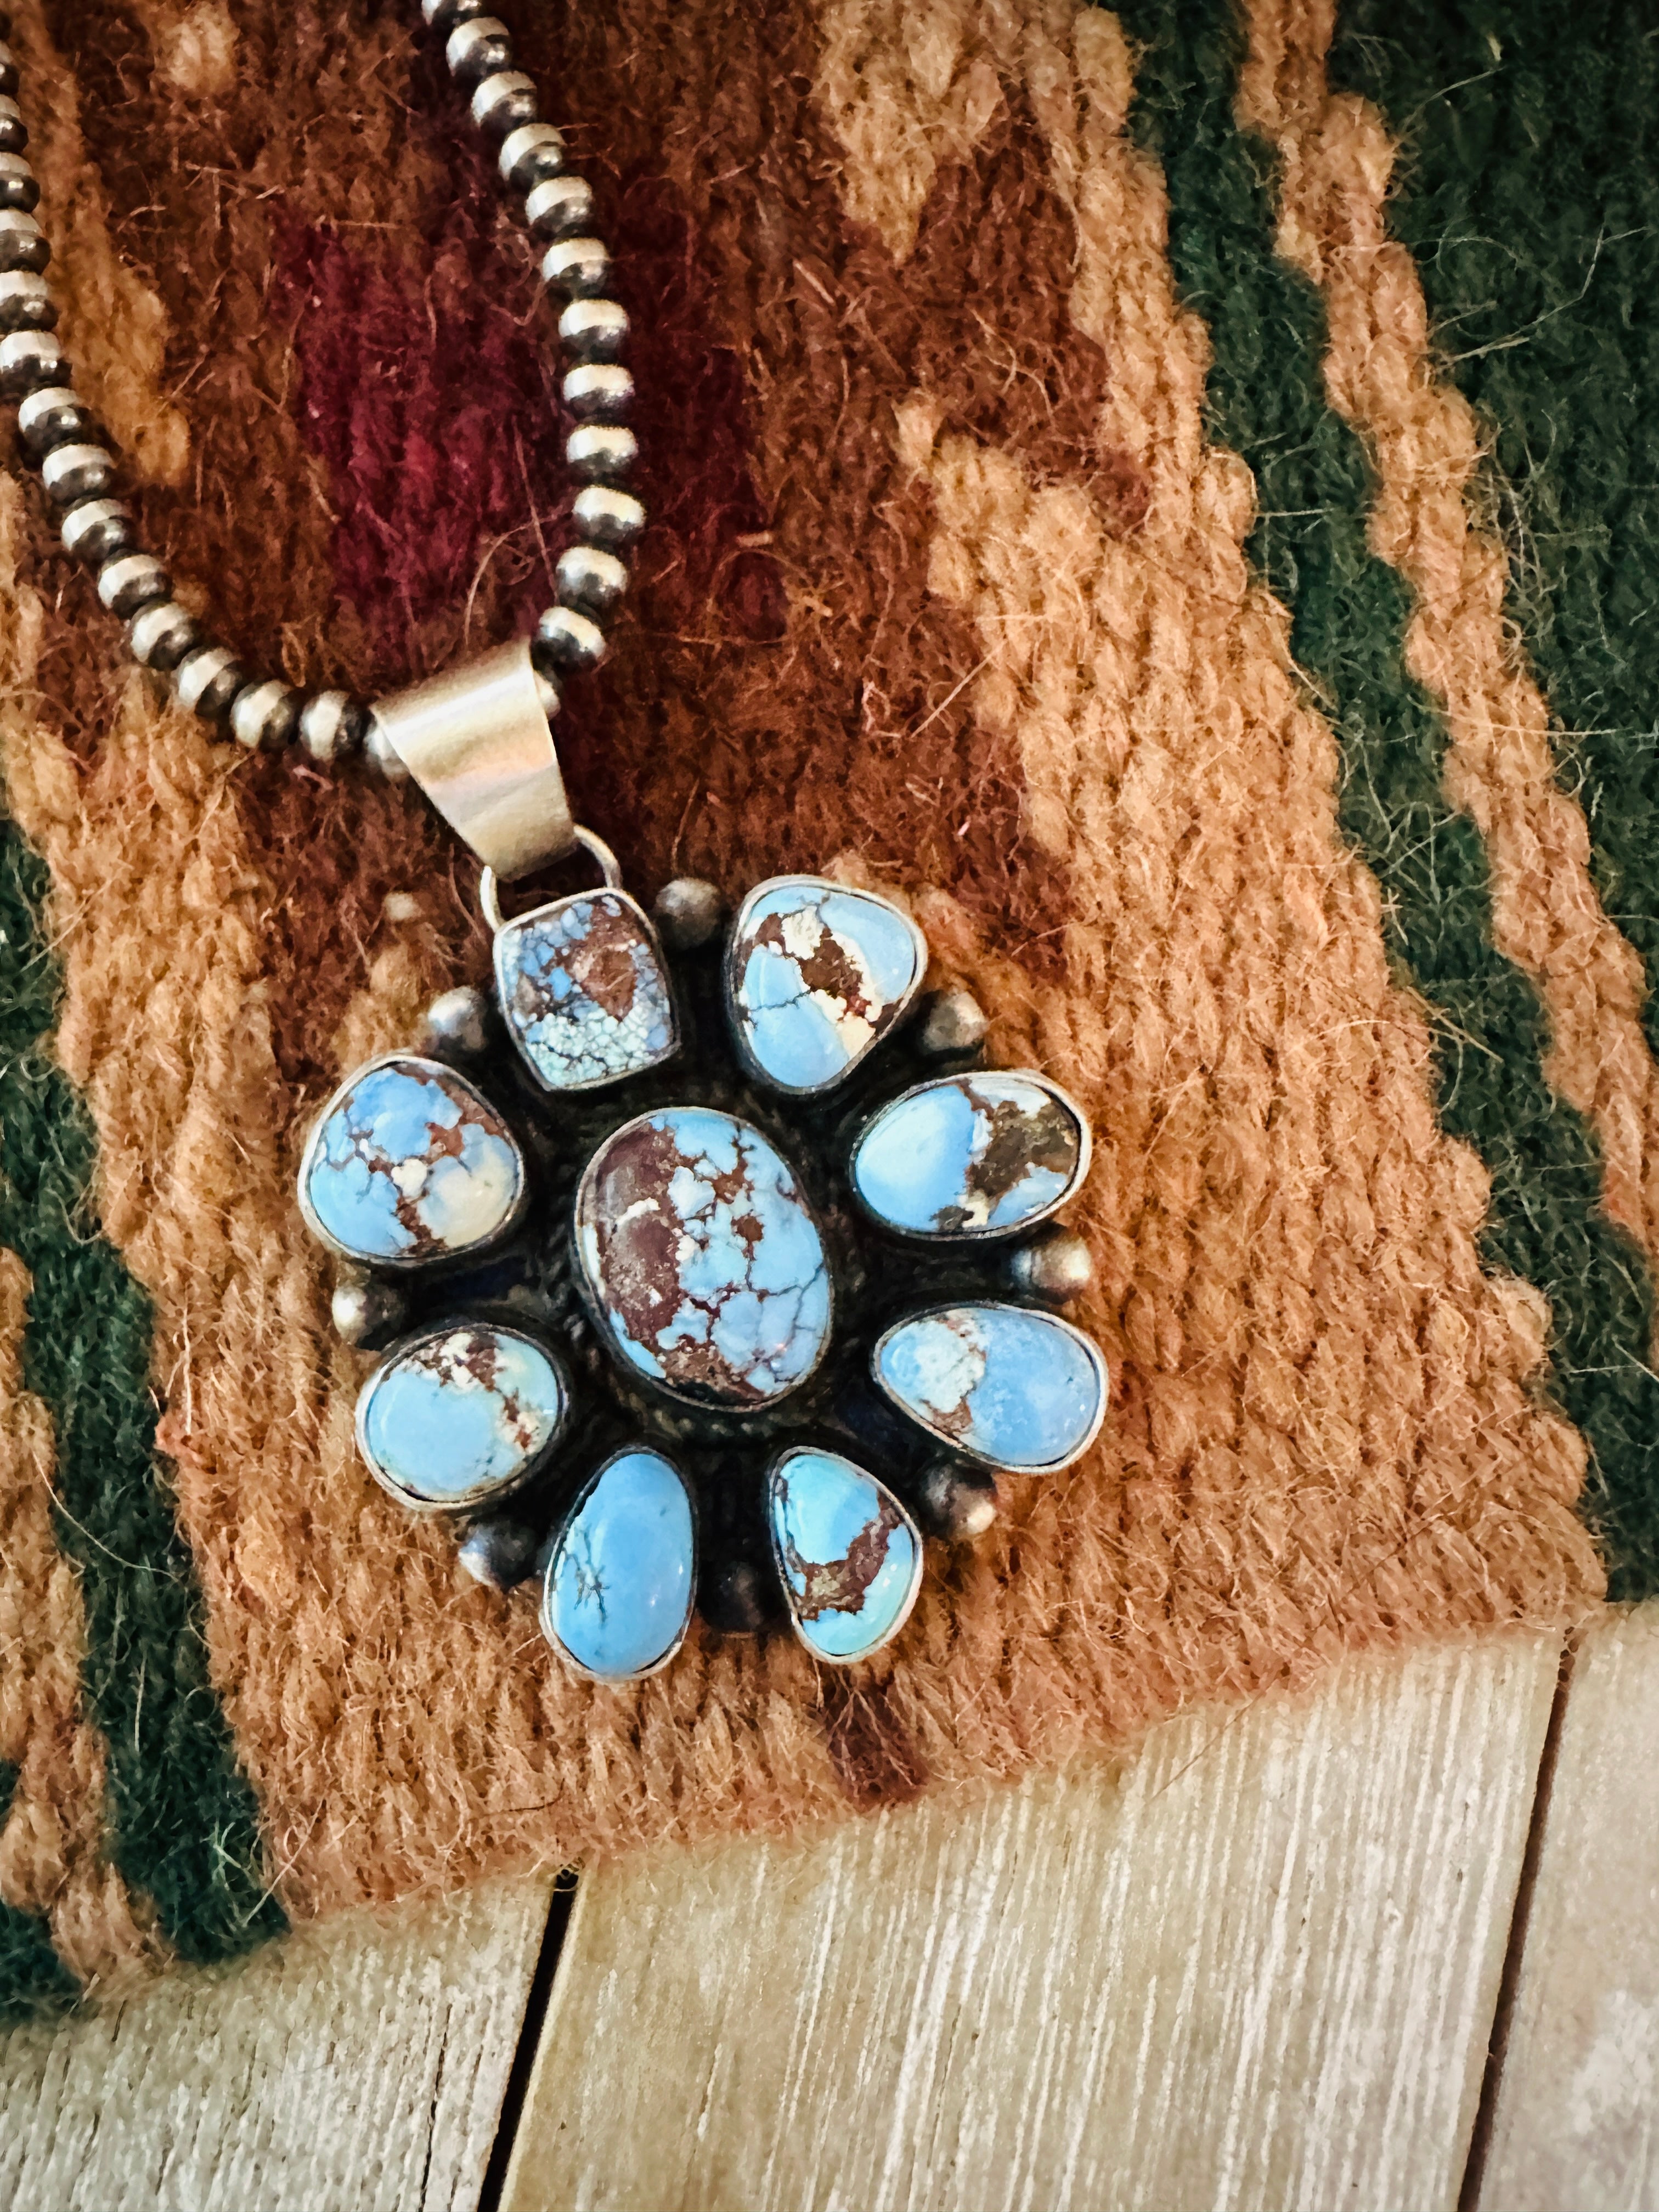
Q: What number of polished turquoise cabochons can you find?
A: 9